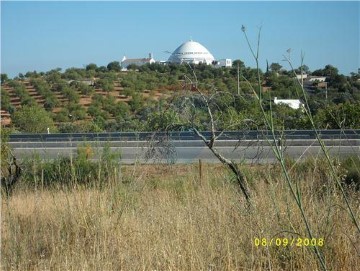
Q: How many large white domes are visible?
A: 1